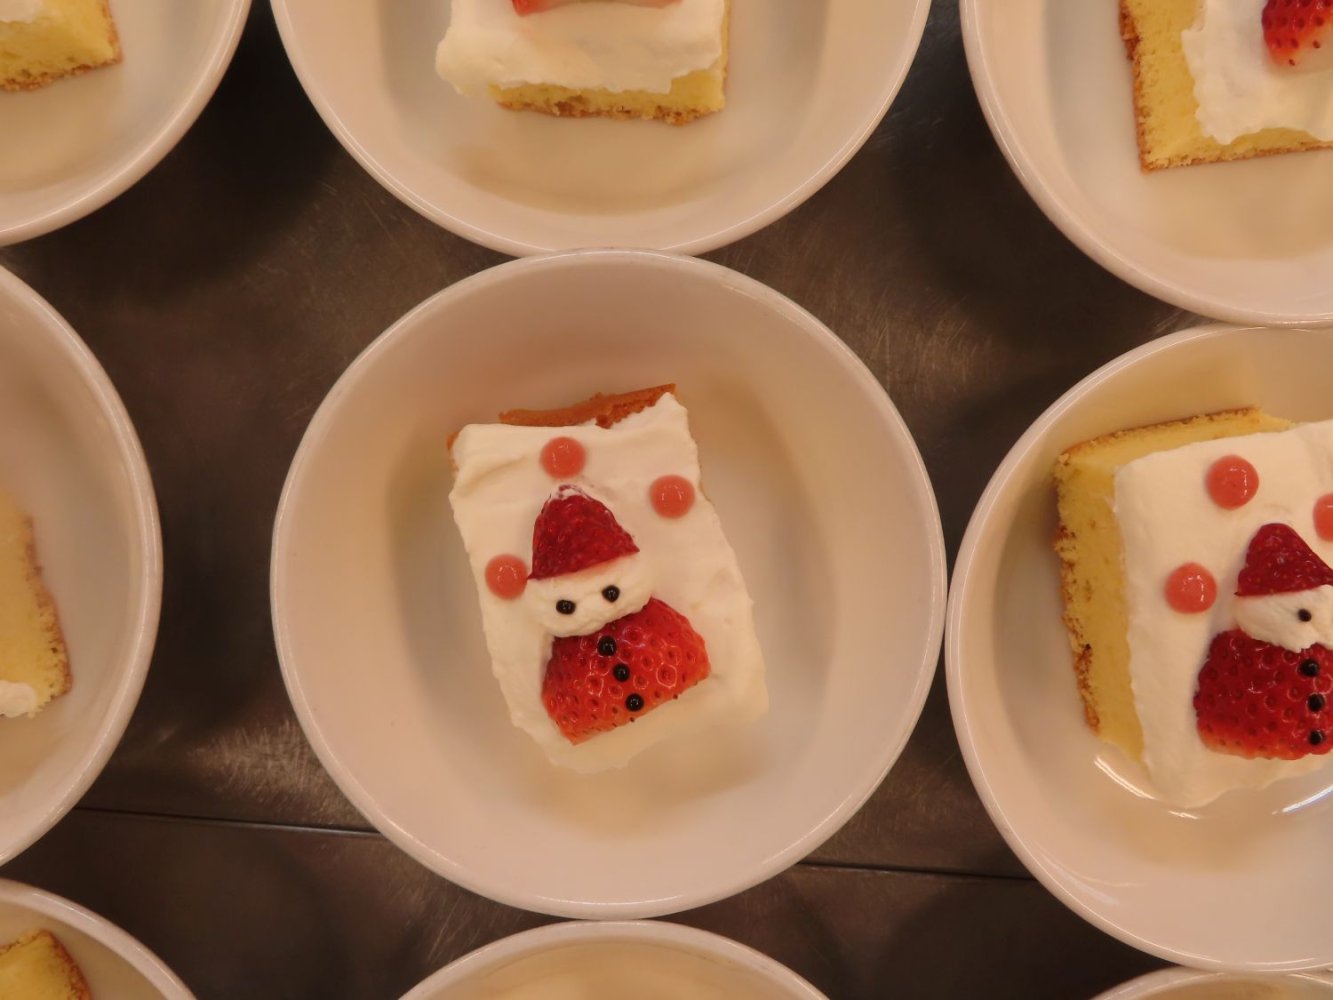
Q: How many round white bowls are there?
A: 9